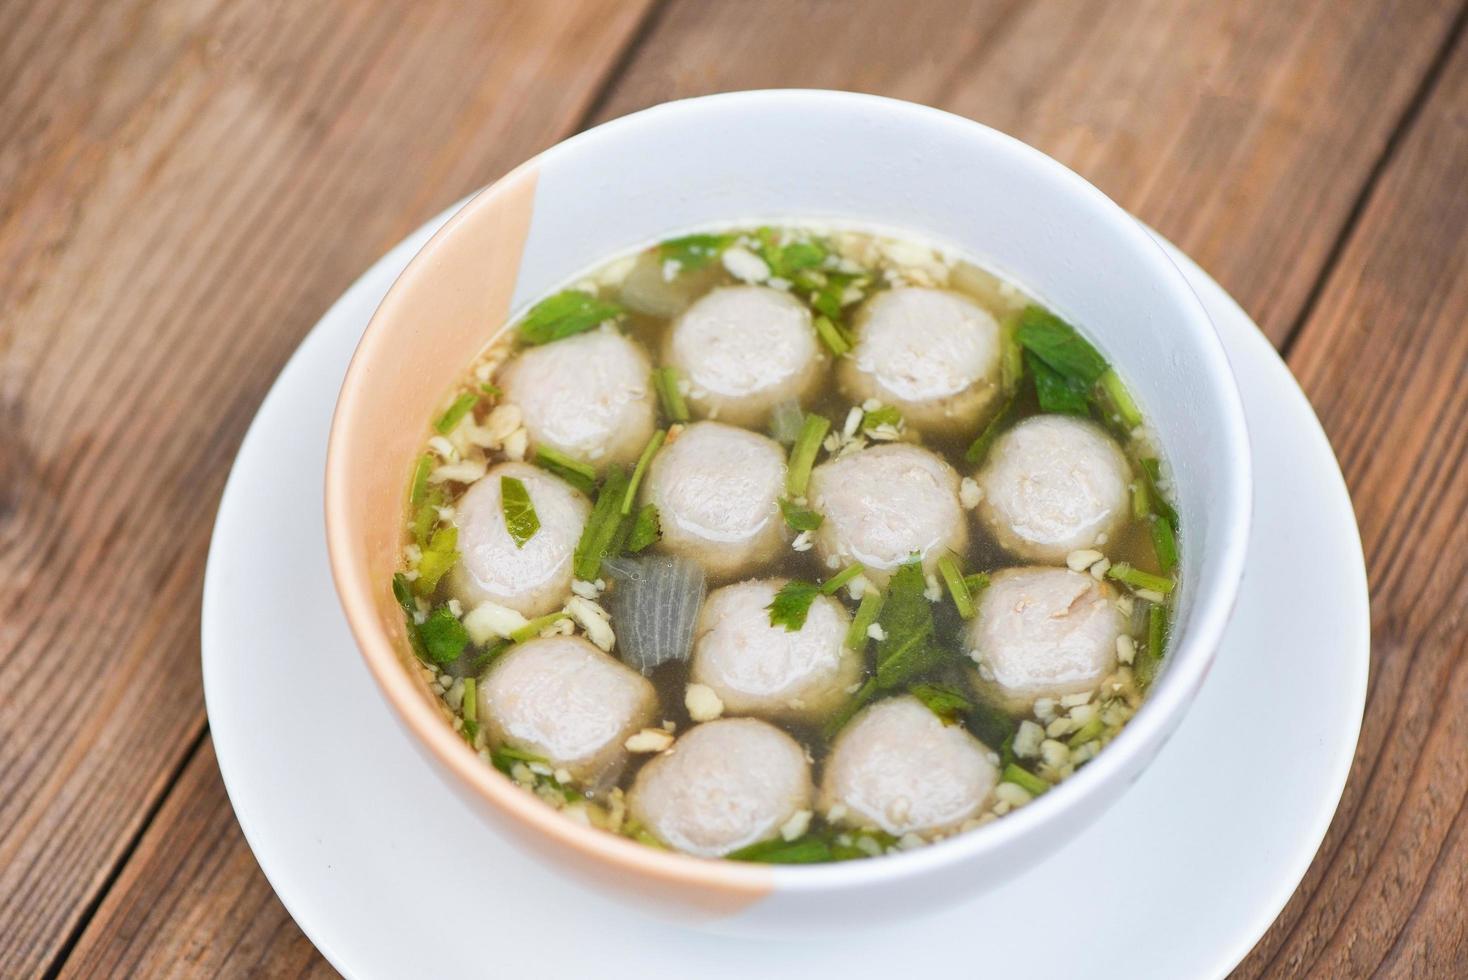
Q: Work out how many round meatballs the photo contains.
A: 12